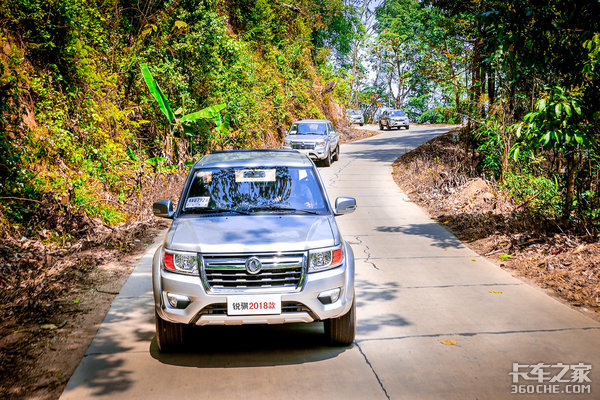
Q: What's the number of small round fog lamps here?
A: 2